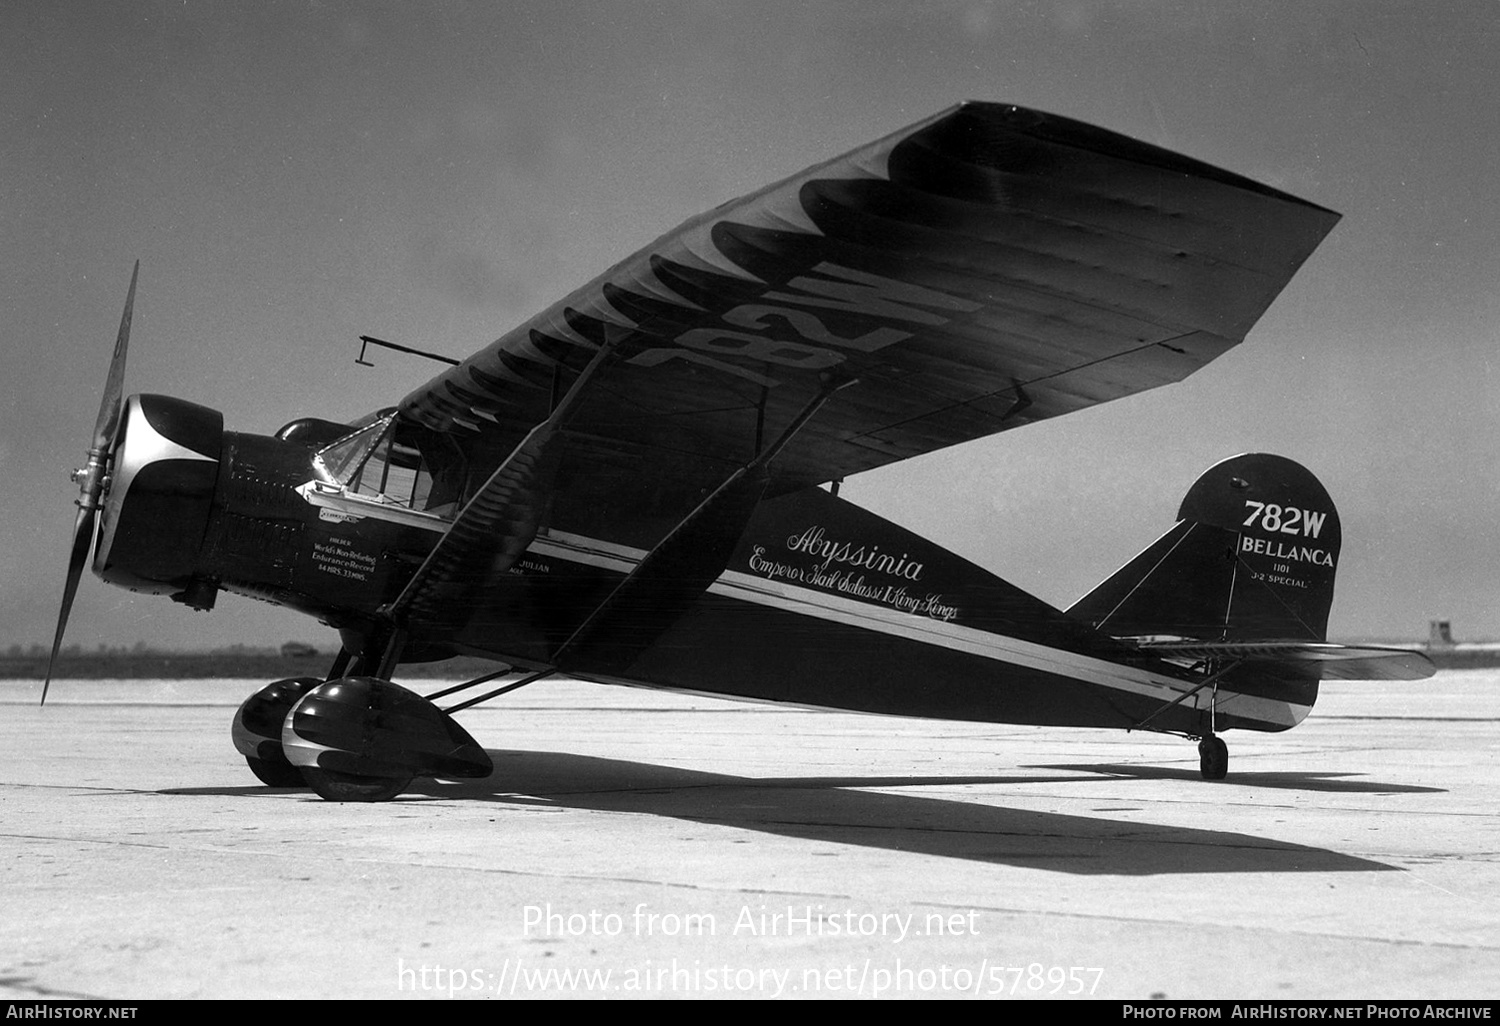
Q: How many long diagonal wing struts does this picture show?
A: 2